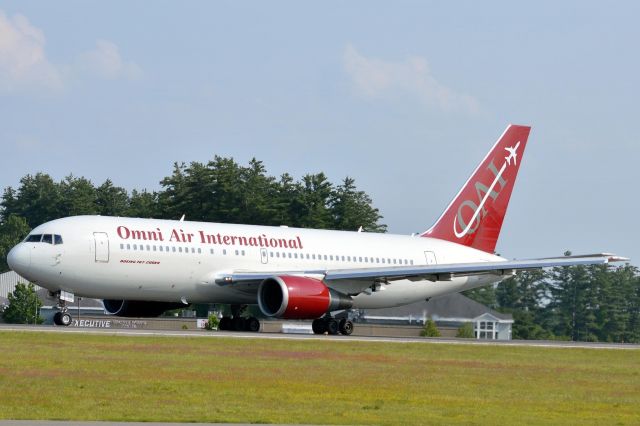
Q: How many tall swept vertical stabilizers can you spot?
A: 1